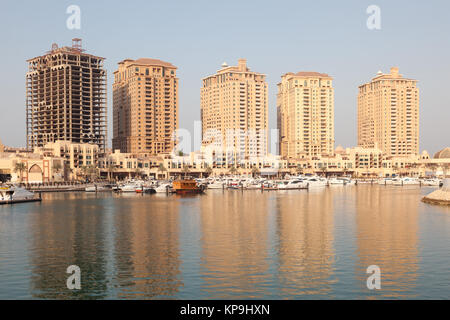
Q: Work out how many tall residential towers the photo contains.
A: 5